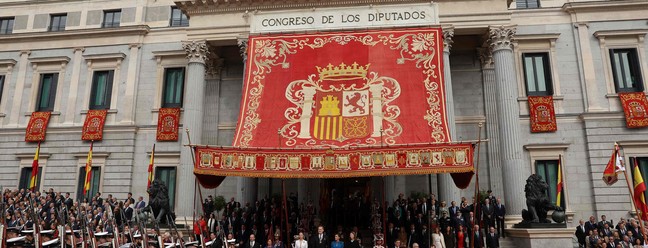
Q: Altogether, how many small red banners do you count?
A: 5